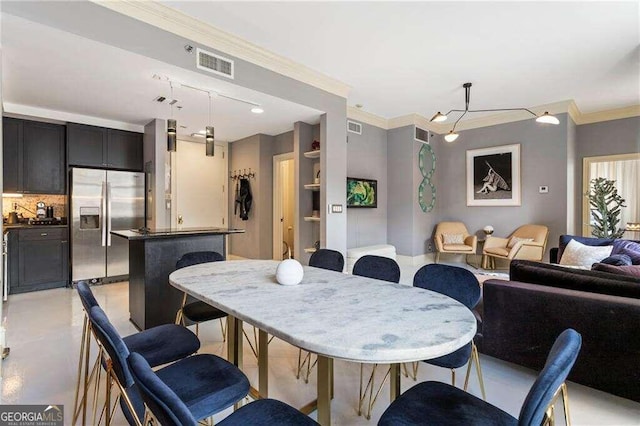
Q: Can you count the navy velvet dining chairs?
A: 8